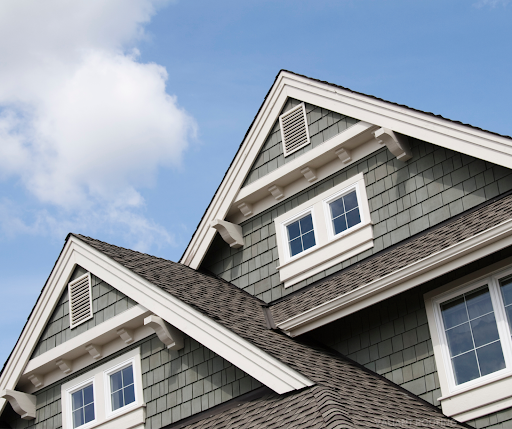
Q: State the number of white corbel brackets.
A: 12